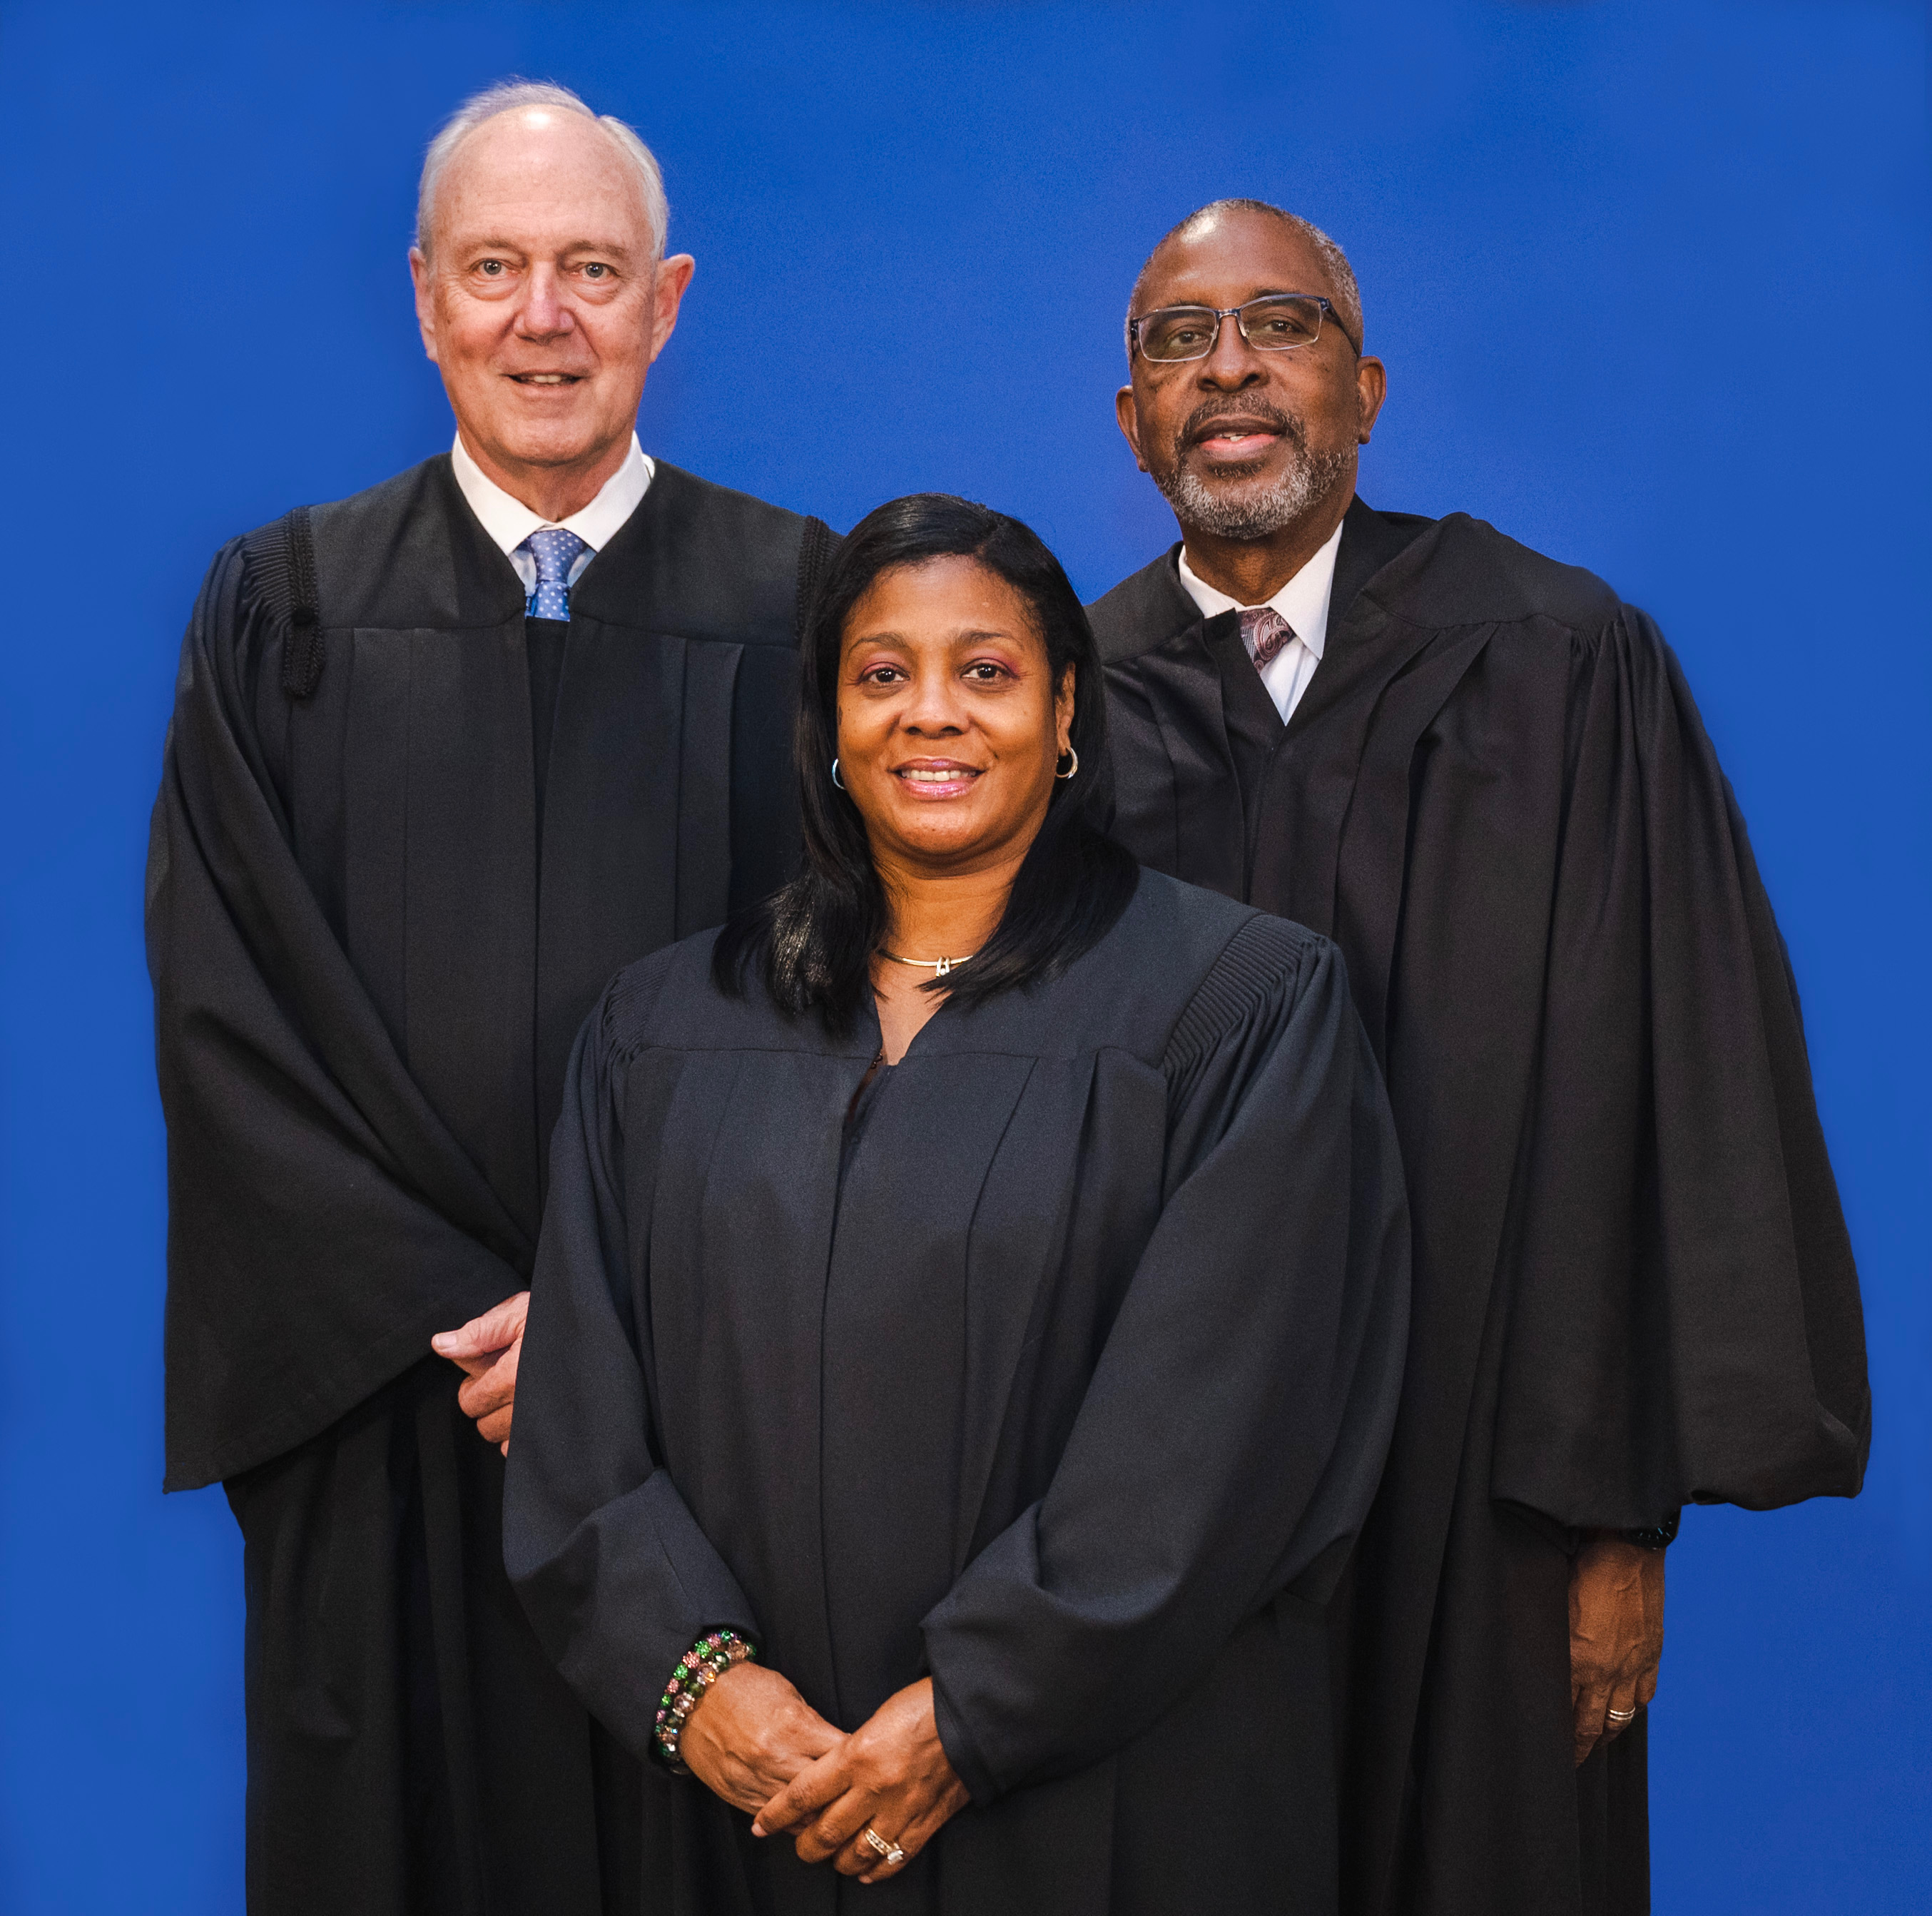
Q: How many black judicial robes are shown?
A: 3